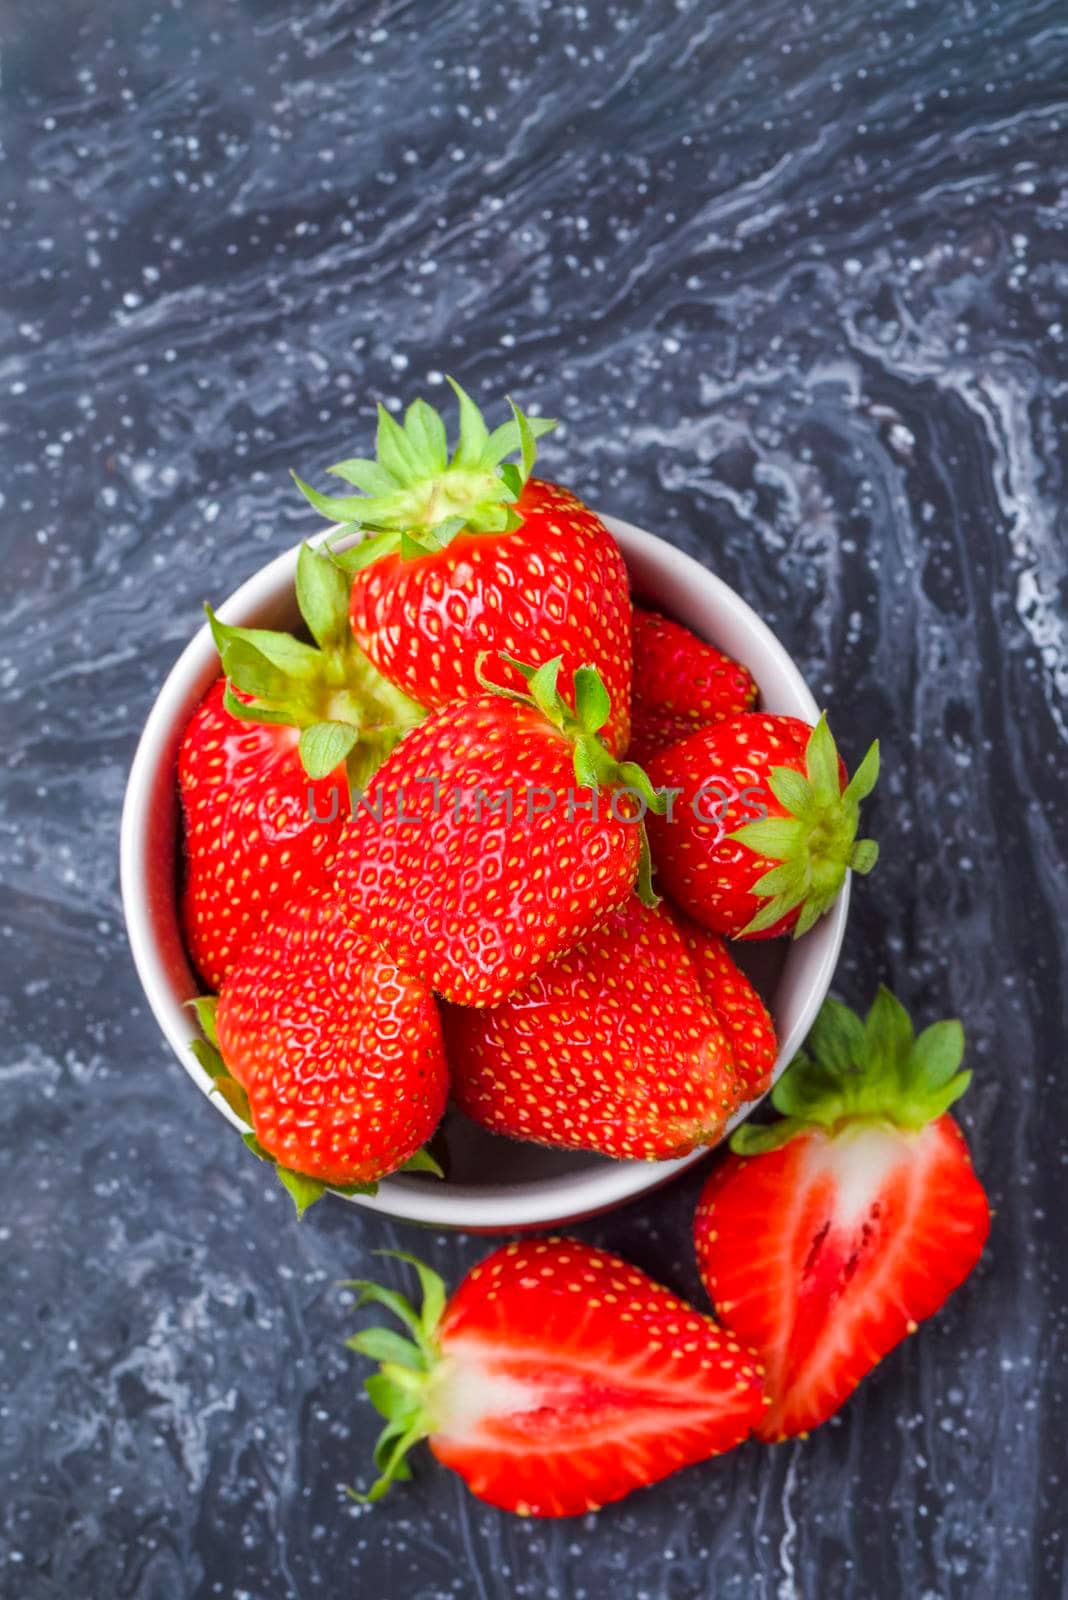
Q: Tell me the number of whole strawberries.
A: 7